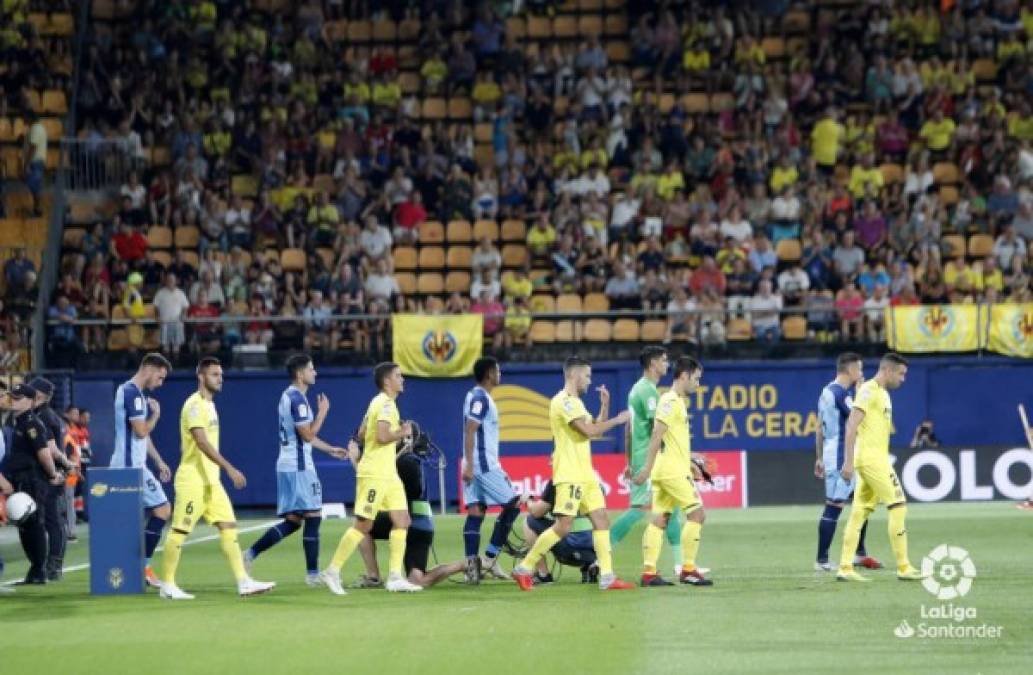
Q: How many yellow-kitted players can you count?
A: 5